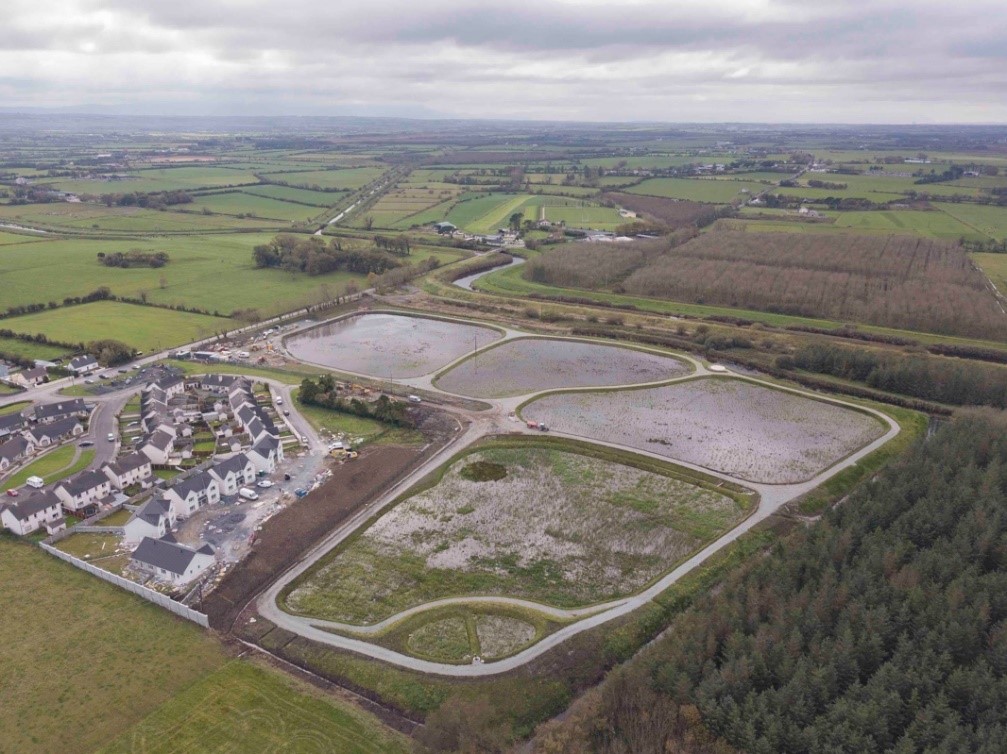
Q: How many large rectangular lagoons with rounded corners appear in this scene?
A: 4